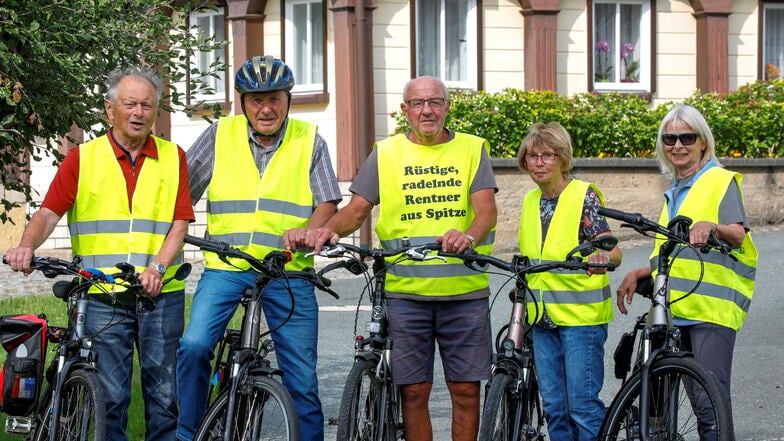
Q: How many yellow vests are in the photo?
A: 5